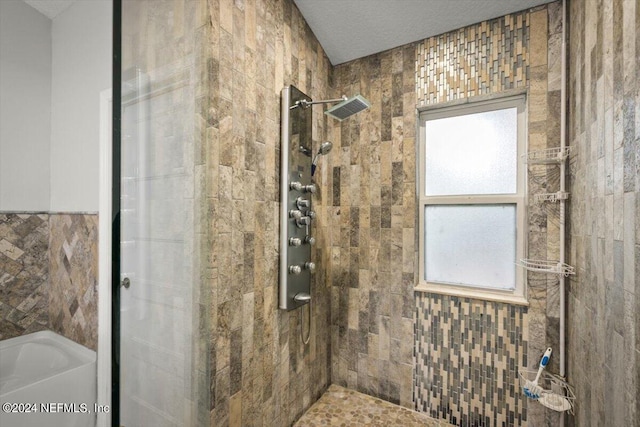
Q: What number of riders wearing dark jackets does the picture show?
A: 0